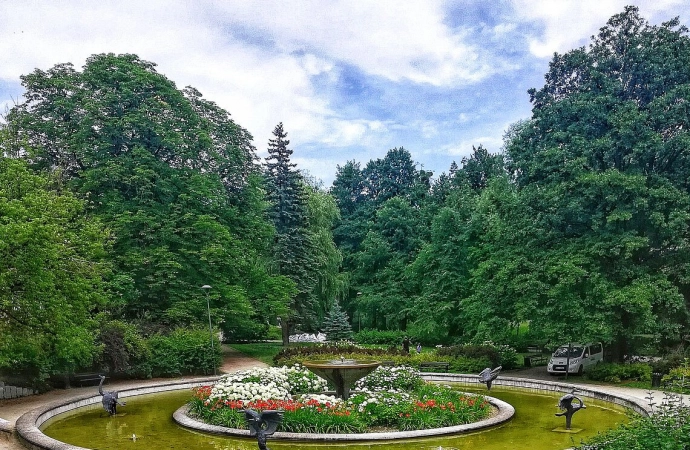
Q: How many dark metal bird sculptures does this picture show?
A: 4